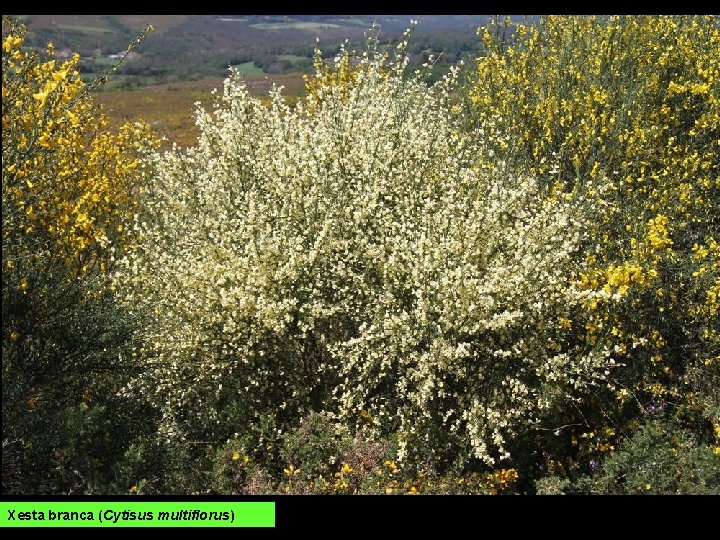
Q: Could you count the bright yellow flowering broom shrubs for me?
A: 2